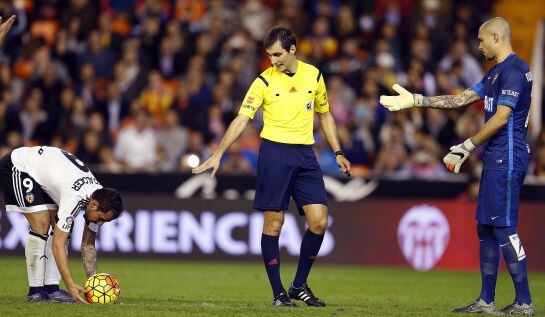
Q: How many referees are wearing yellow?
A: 1